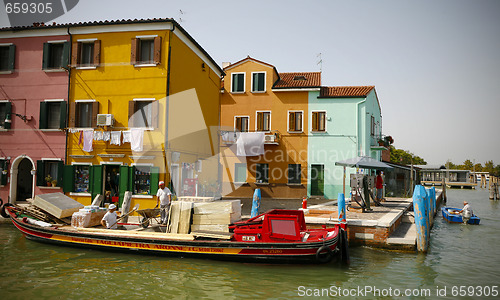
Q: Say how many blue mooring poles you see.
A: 5